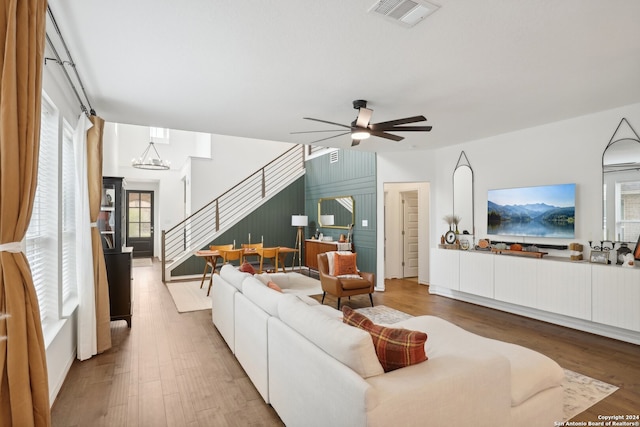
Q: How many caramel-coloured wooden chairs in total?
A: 4